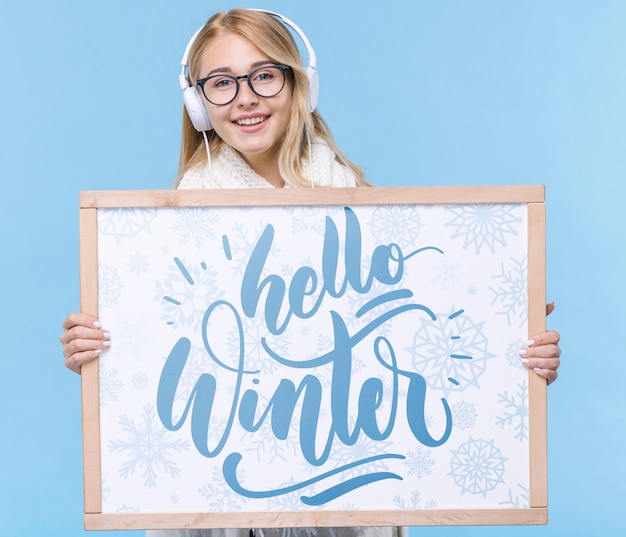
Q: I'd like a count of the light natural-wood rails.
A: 4